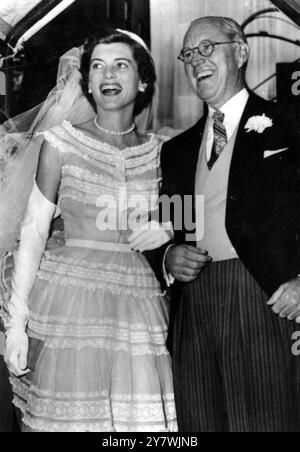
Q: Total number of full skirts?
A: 1